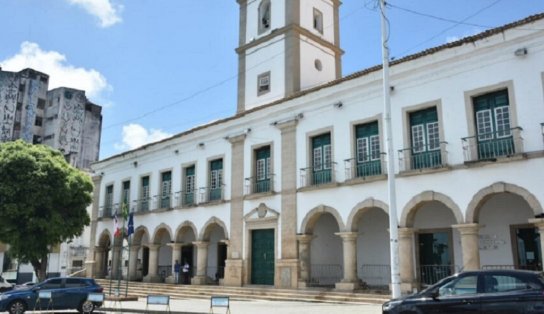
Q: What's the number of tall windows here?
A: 11